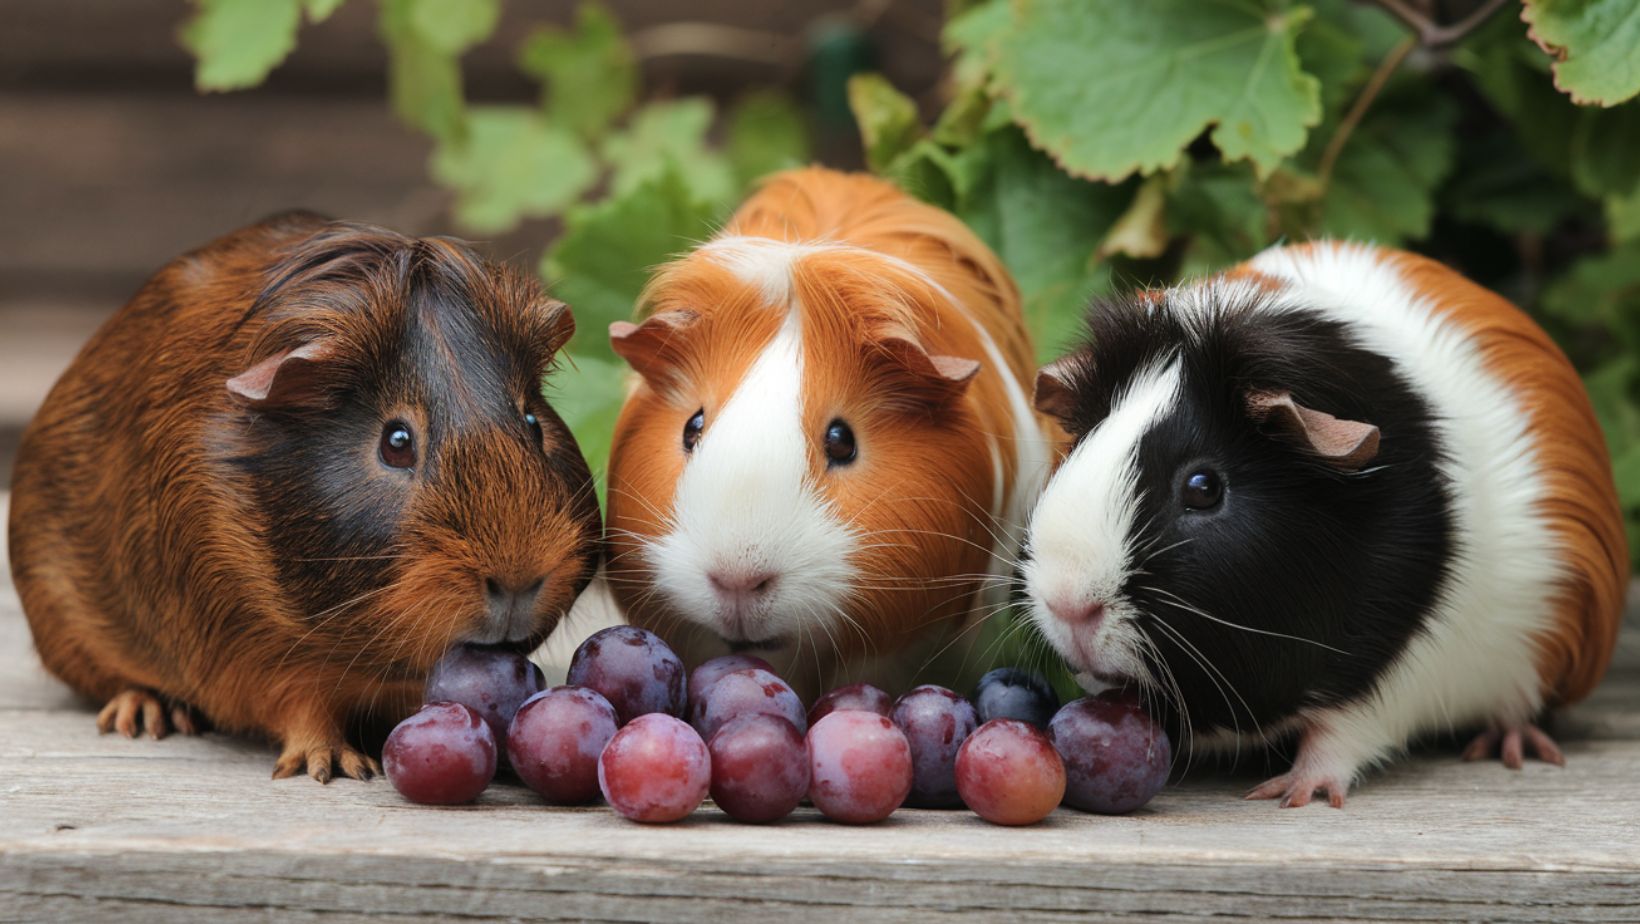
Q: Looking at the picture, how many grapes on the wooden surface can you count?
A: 14